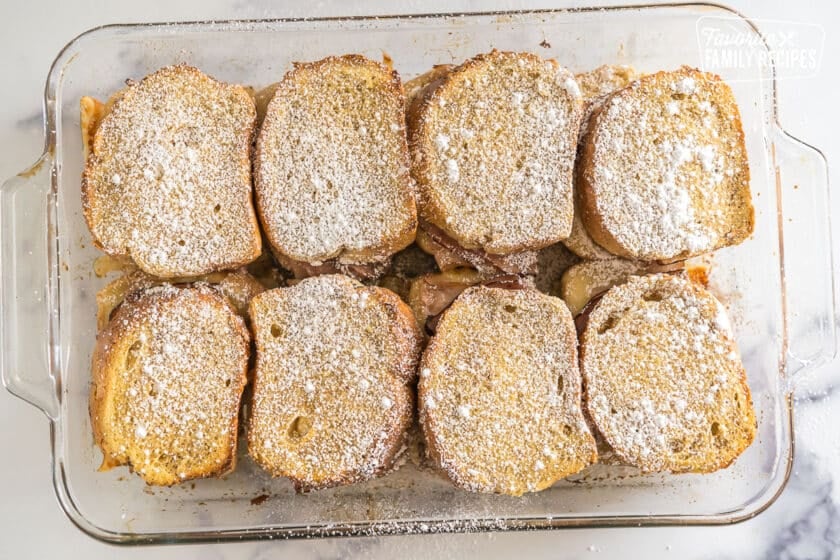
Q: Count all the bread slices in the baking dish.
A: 8